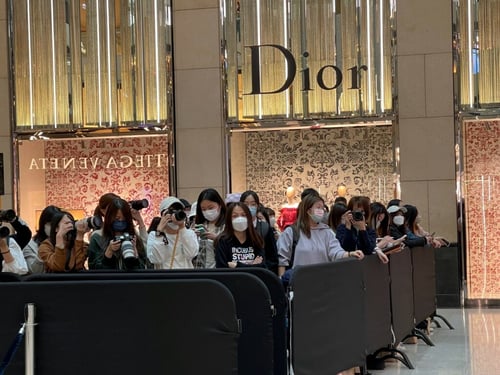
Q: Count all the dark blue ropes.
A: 1